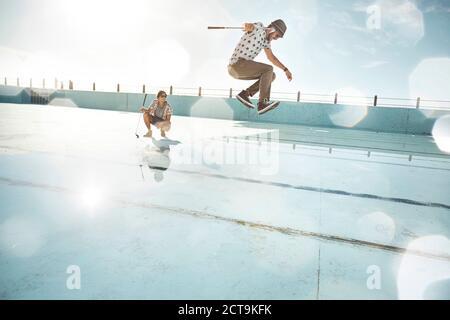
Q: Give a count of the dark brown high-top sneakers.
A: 2